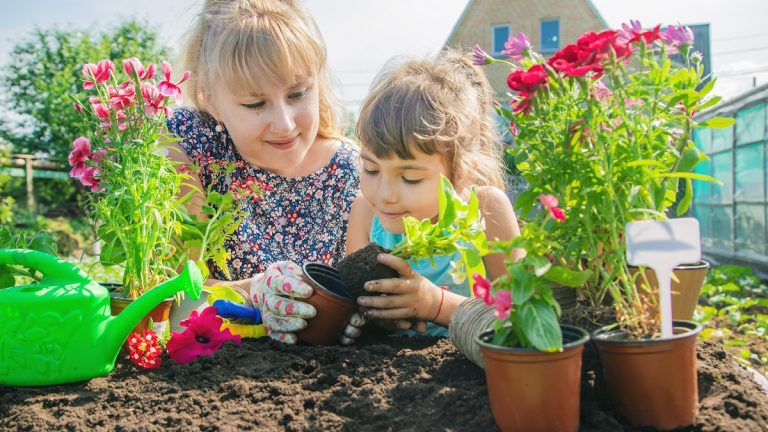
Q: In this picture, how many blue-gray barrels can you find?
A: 0